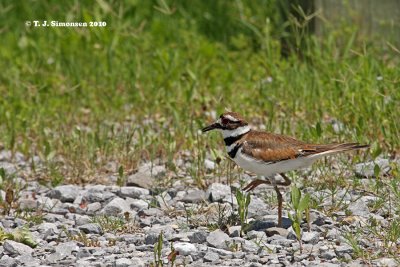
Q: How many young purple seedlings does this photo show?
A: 0